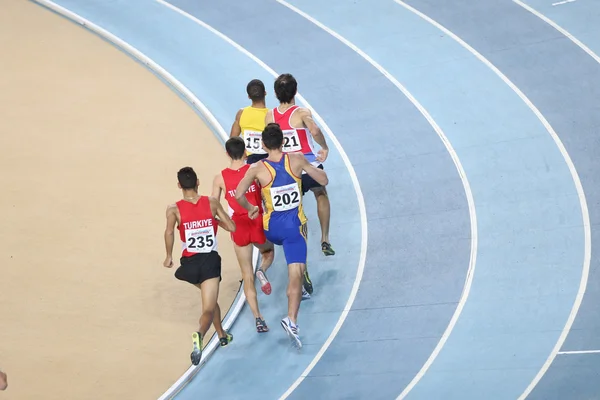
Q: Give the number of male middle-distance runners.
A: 5